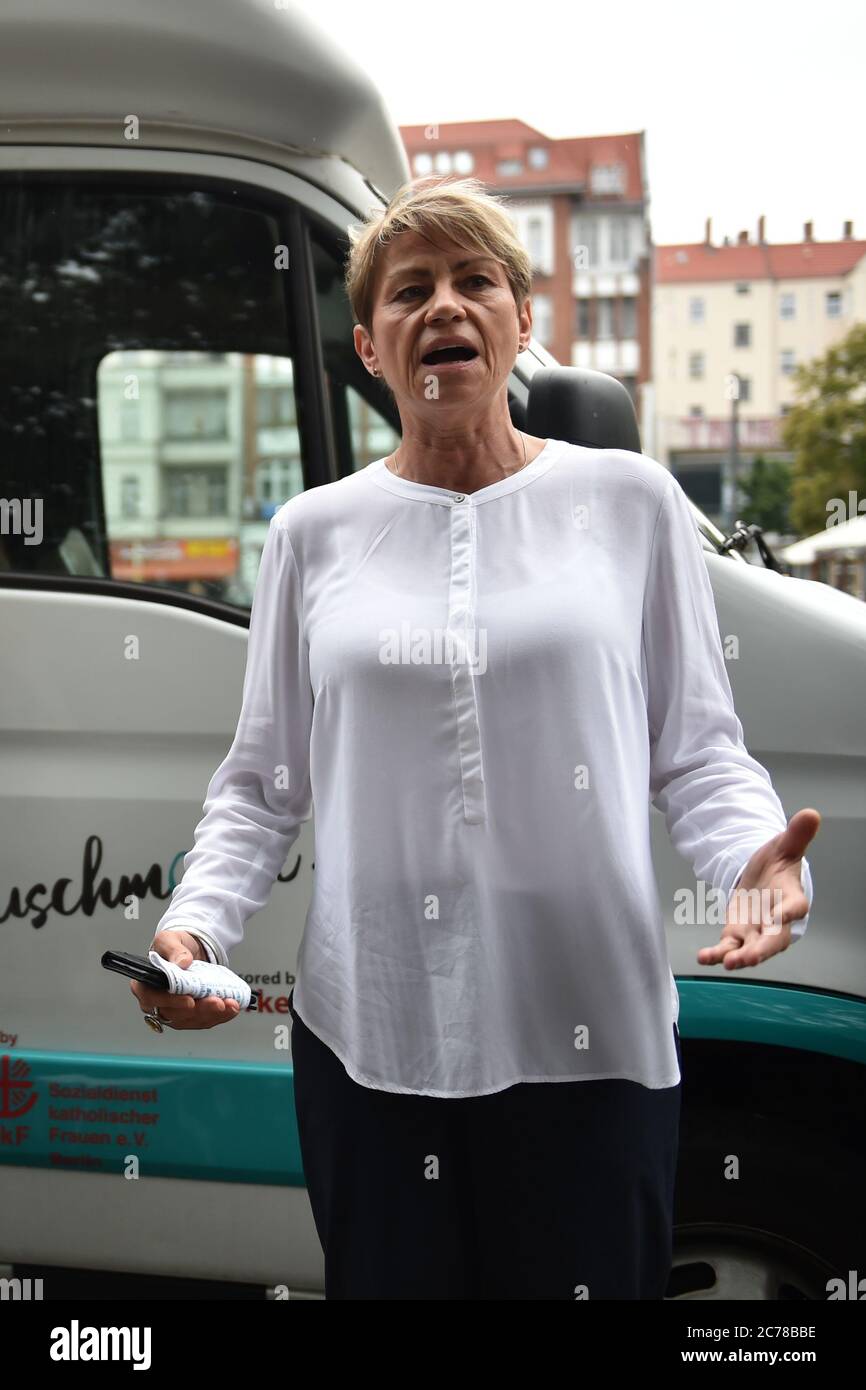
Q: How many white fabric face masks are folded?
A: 1